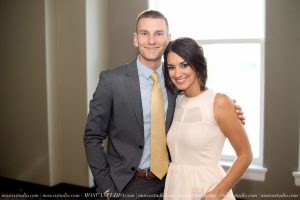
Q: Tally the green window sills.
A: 0